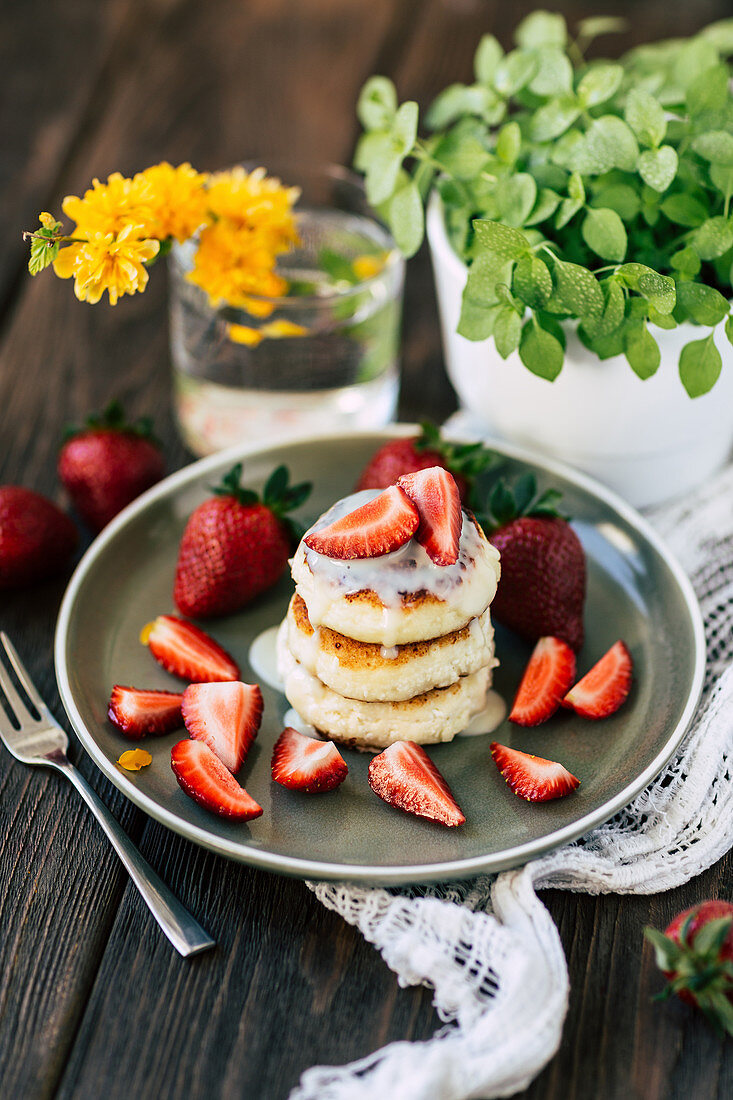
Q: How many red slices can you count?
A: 11